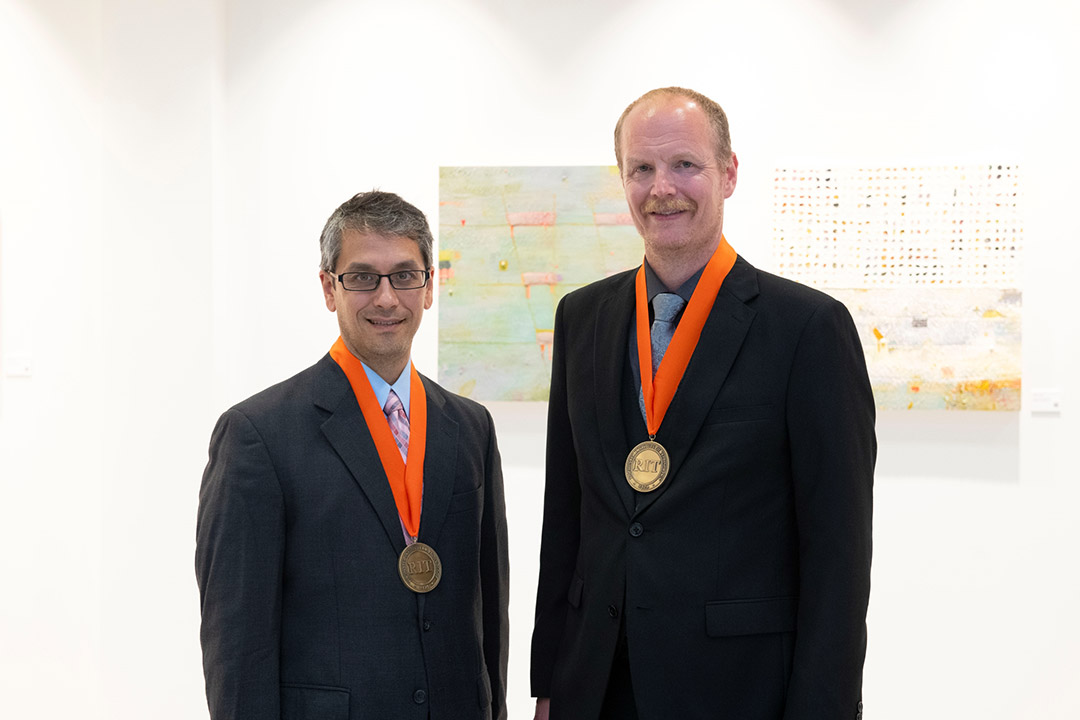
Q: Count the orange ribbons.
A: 2